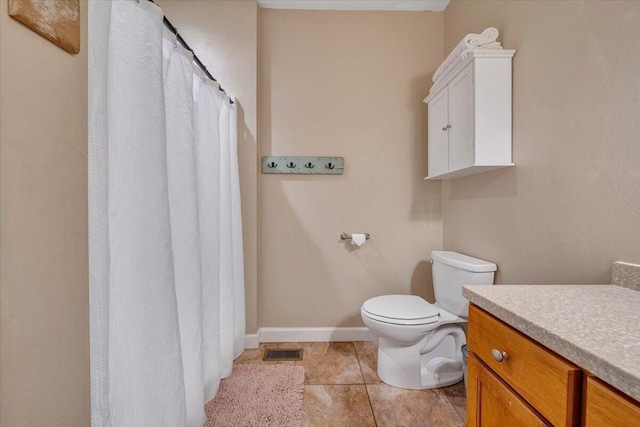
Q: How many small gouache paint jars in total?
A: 0